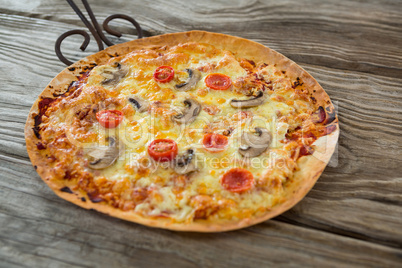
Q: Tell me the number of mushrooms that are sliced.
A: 8